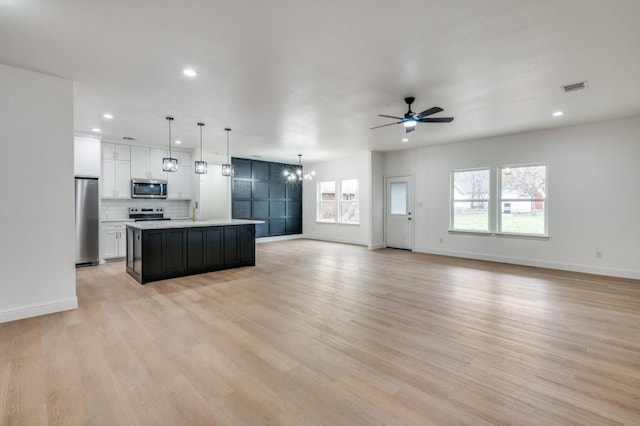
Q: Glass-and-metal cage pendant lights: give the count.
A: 3